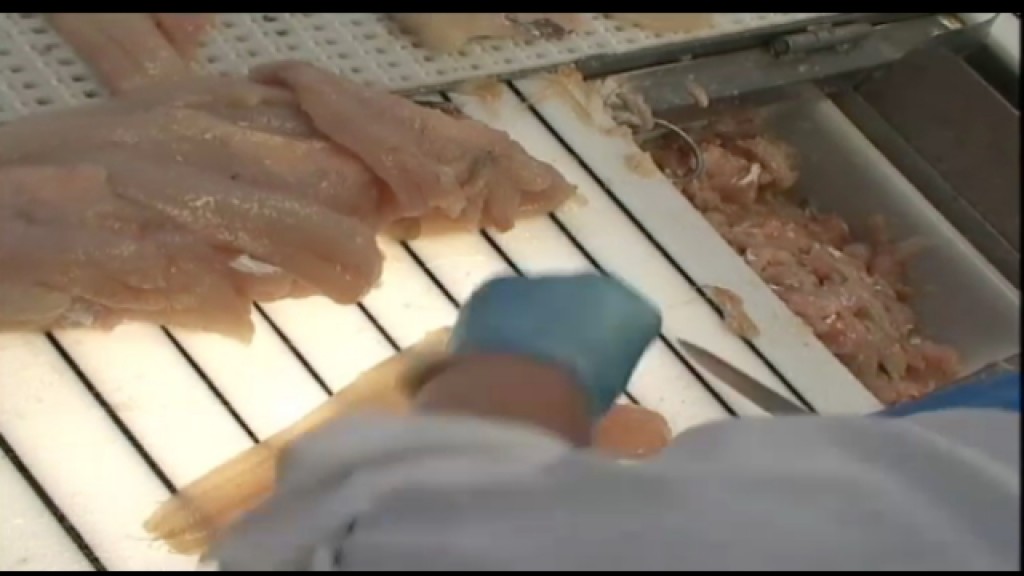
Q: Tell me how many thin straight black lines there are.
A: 9